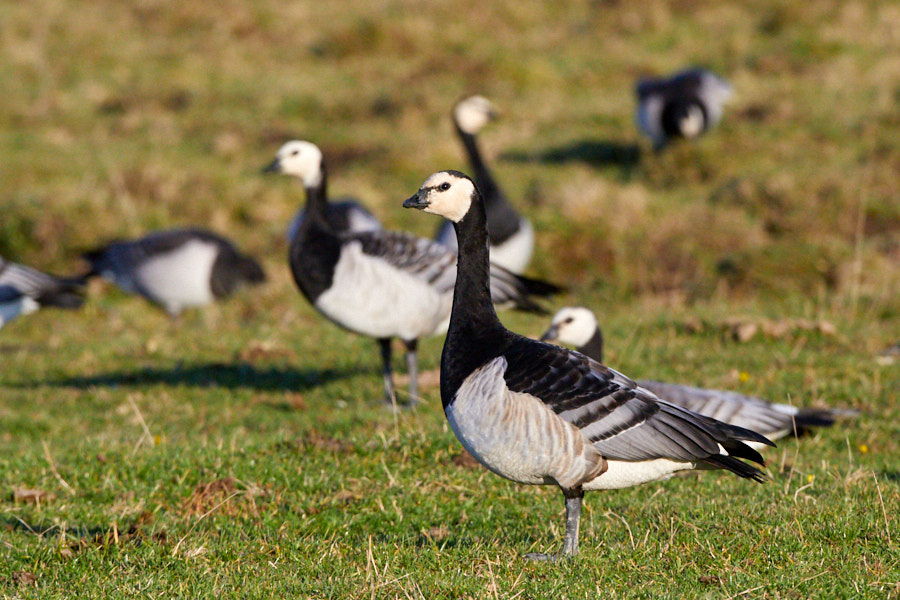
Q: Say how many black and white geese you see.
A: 8